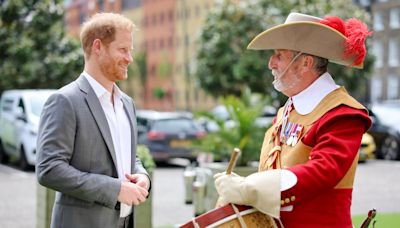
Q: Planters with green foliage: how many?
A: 2